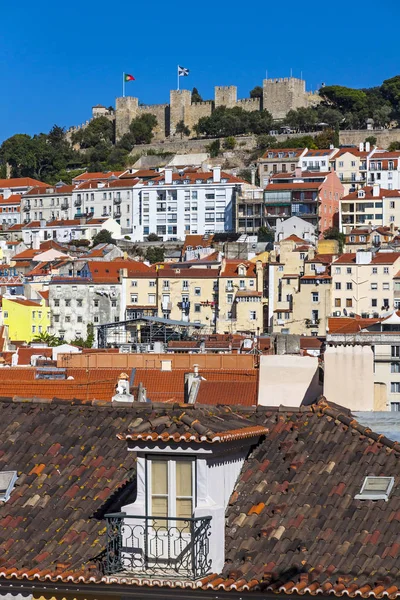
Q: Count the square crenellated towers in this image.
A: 4